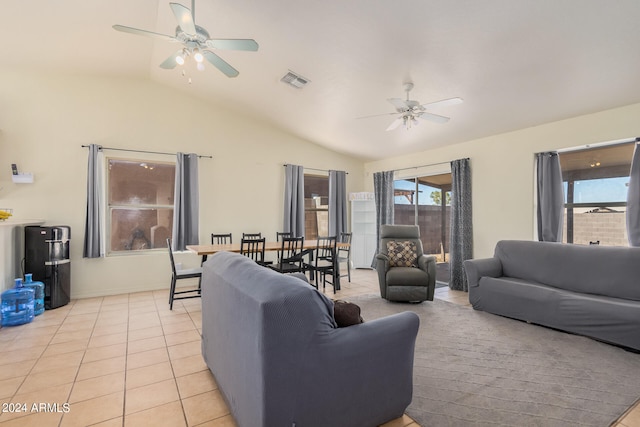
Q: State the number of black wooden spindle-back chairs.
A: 8